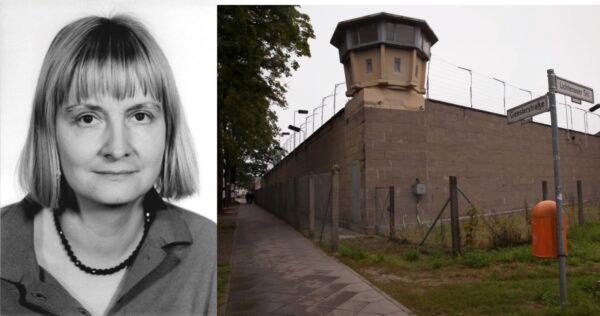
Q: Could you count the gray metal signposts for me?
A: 1